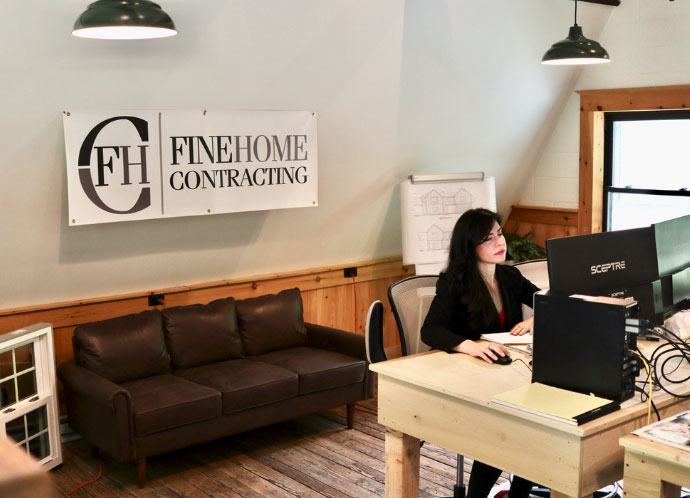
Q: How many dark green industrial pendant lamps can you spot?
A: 2